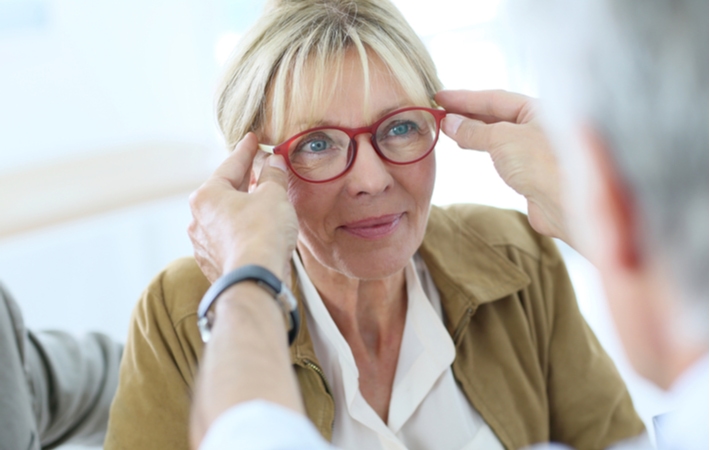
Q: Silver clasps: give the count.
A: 2